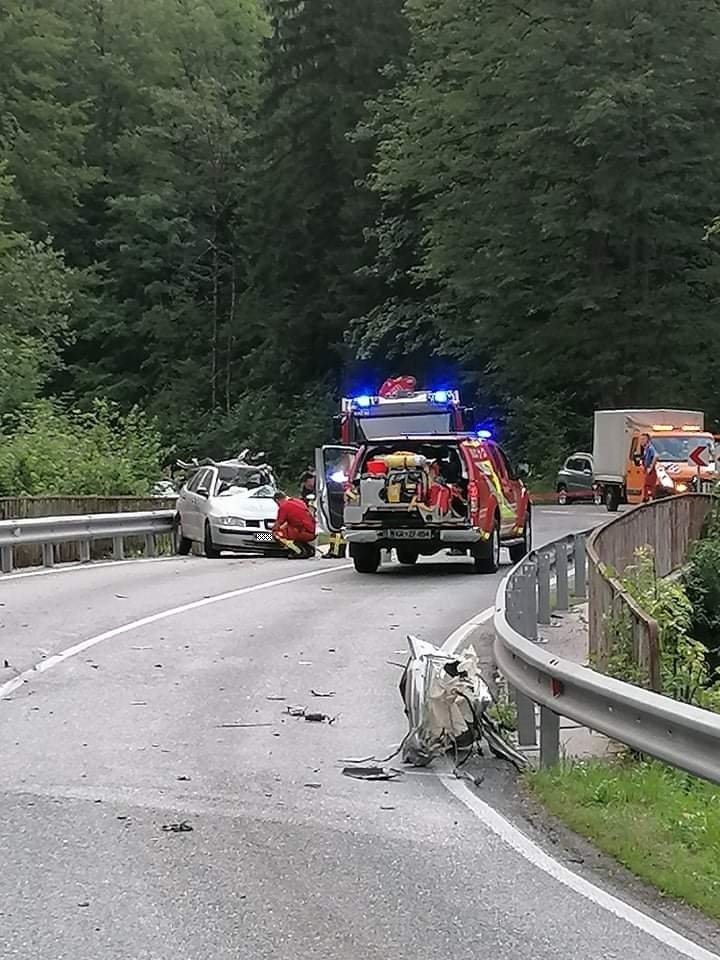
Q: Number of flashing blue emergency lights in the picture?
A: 3